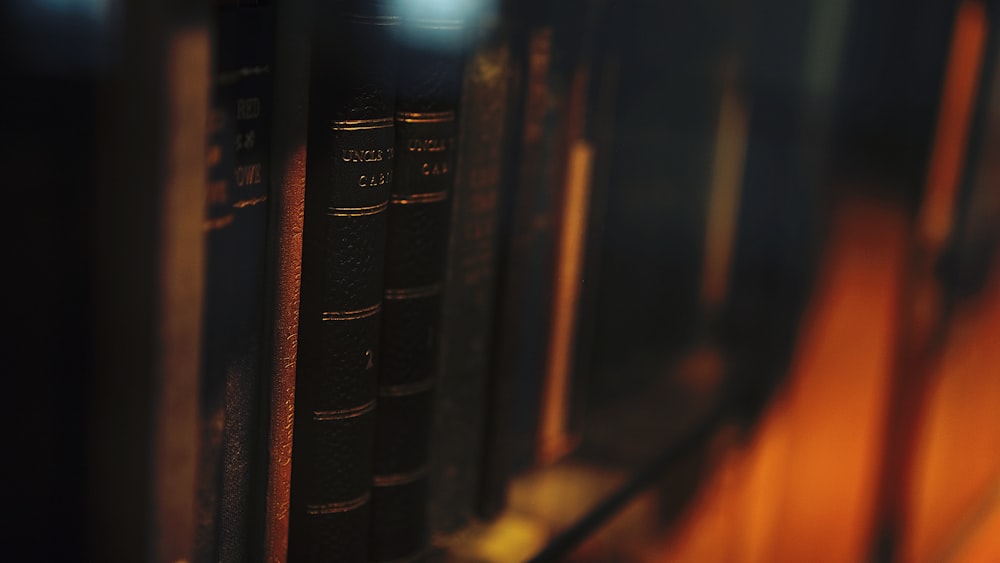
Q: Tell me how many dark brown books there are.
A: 2